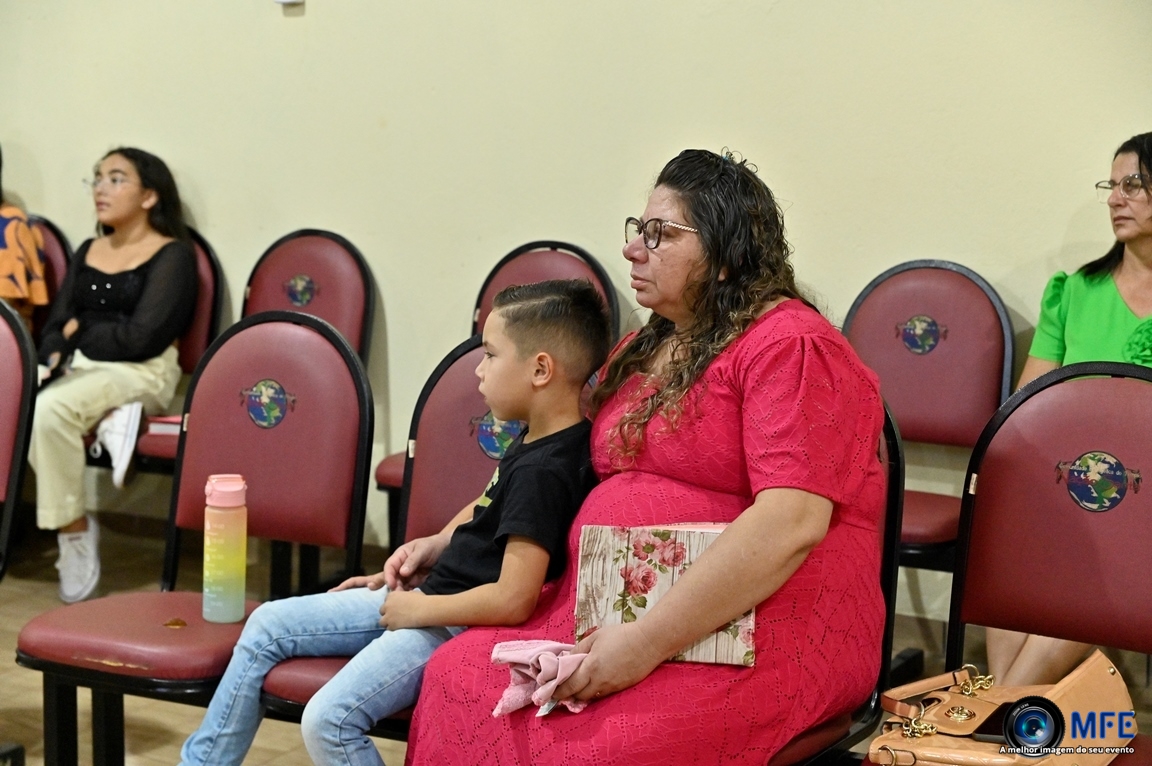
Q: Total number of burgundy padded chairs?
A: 10